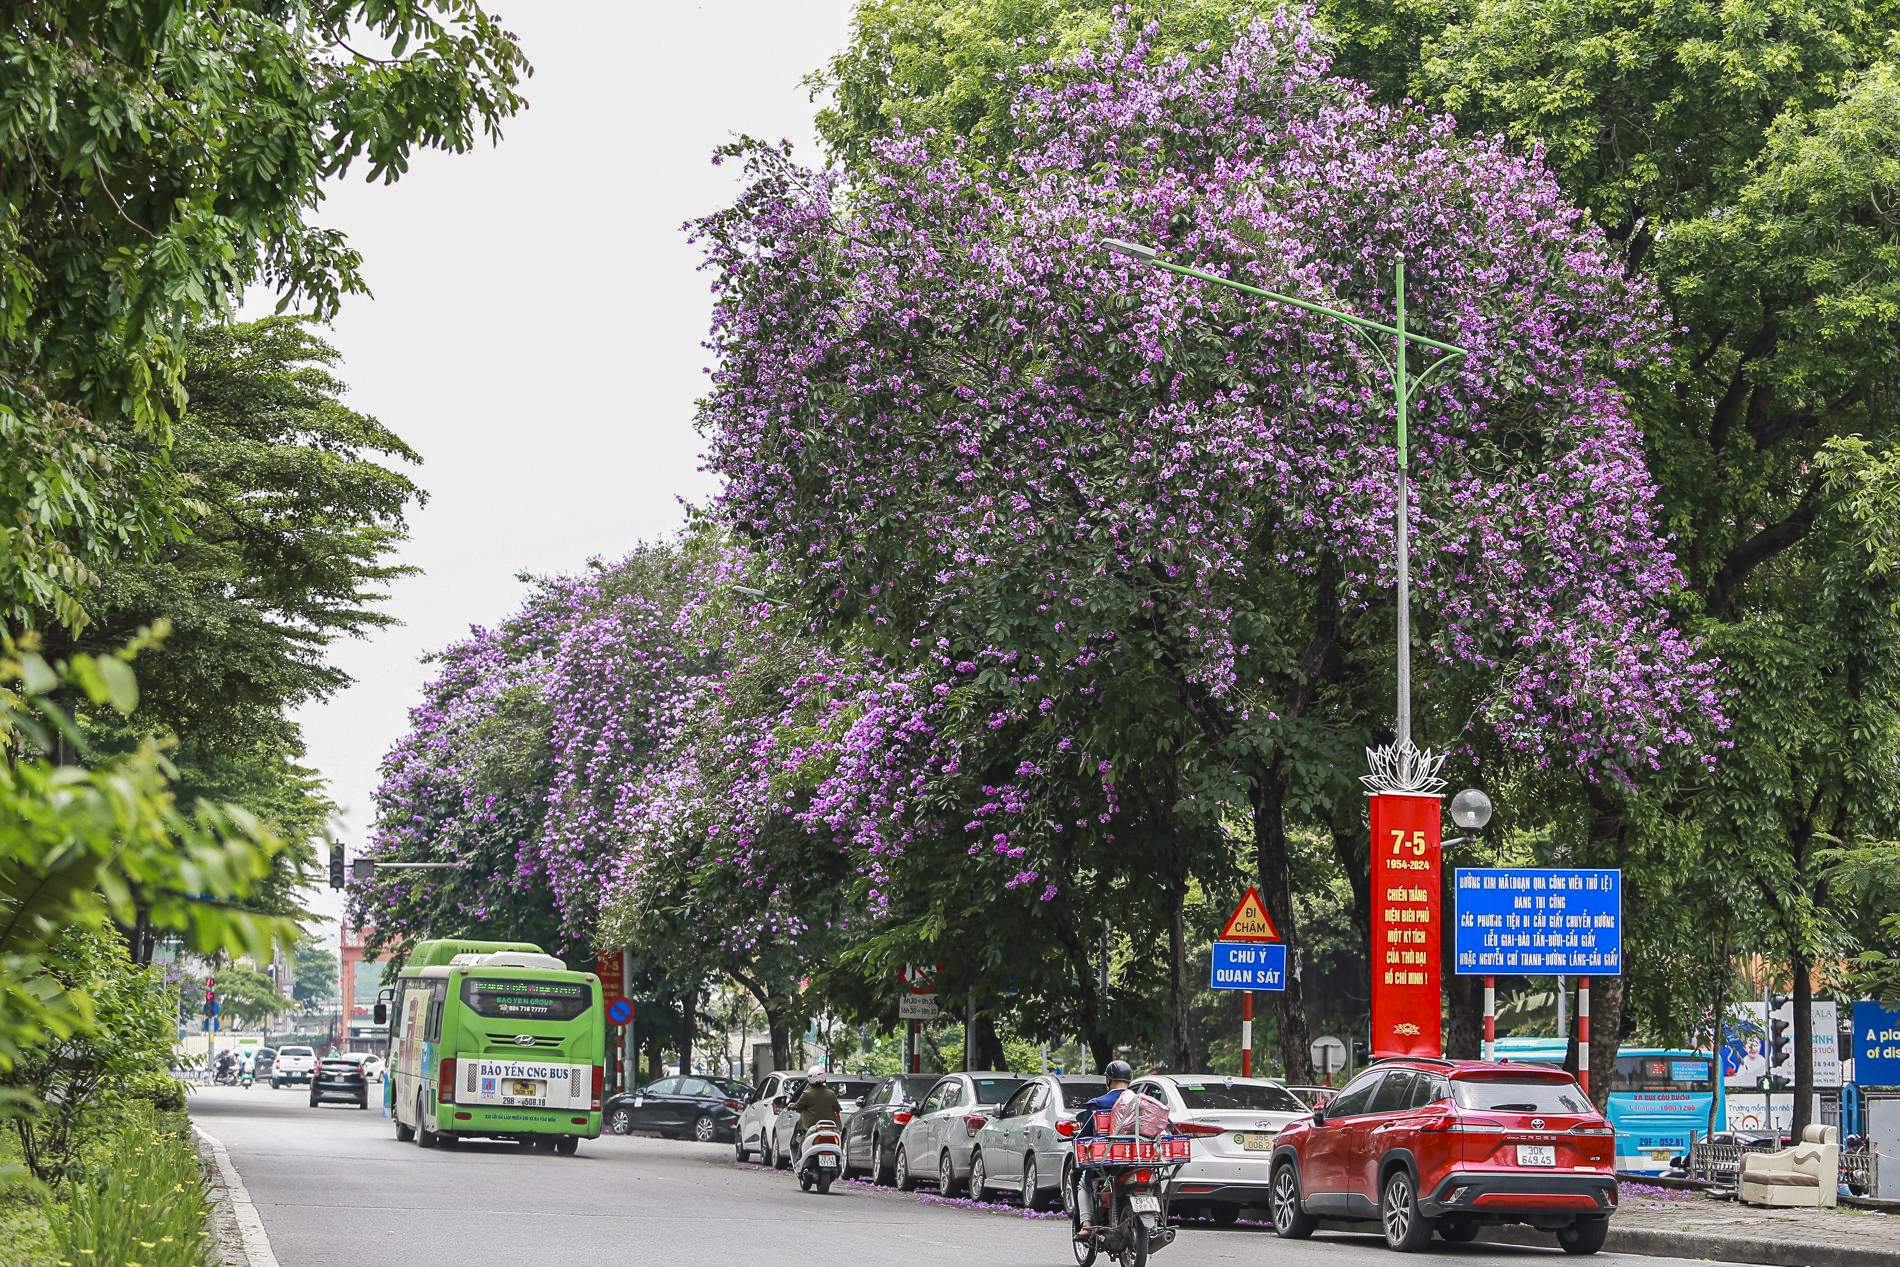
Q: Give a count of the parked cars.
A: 8